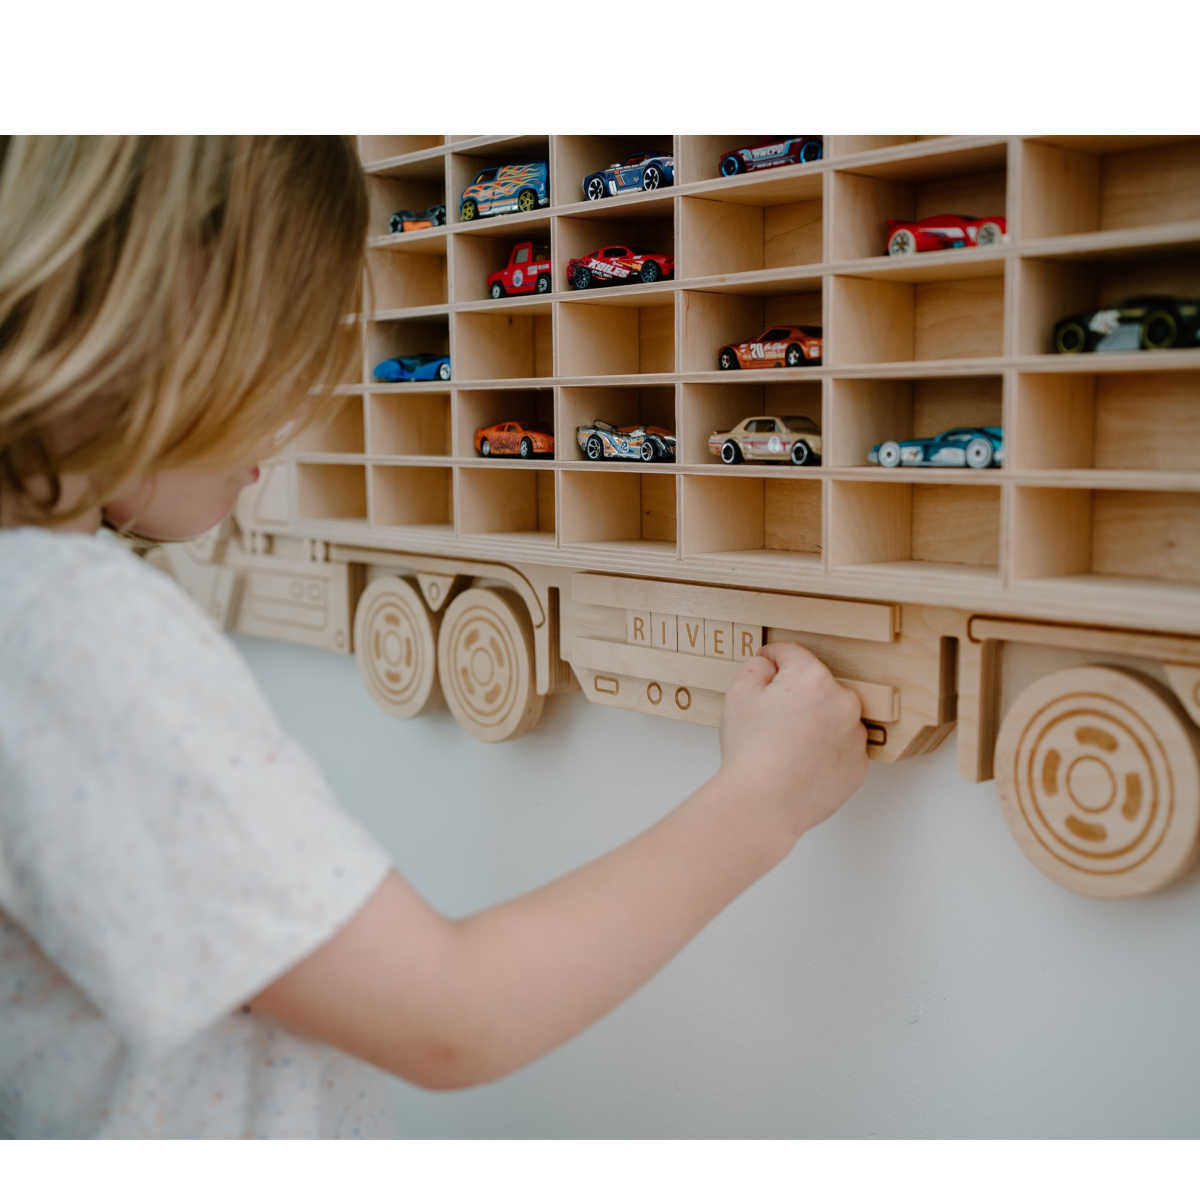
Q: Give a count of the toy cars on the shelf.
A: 14